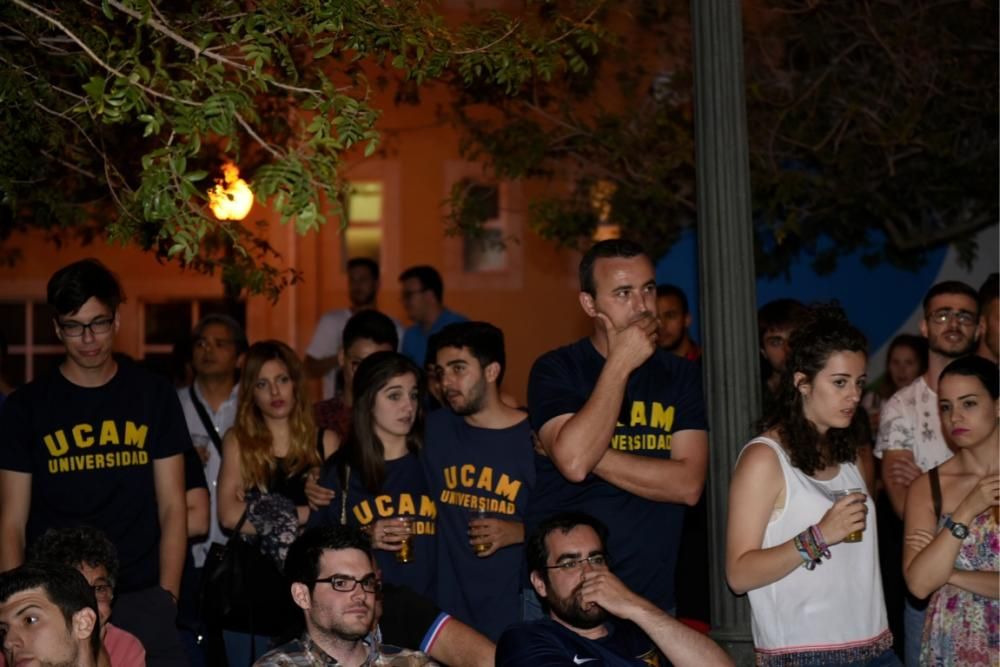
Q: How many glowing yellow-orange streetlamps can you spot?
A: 1